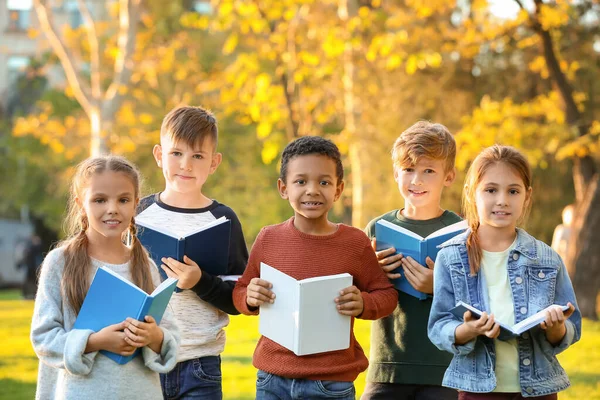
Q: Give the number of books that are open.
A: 5